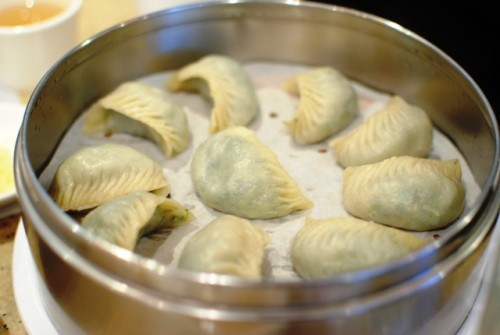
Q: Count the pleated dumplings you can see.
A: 10